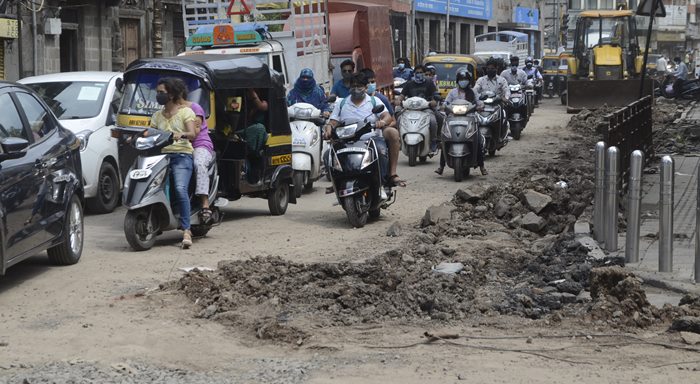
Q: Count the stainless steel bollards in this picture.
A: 5